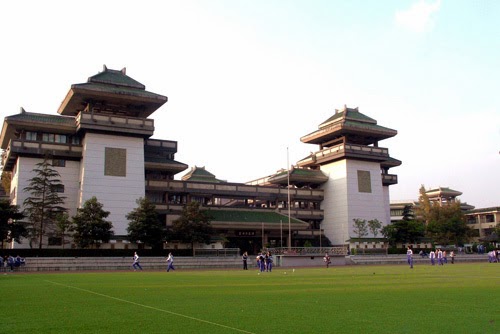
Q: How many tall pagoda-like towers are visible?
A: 2